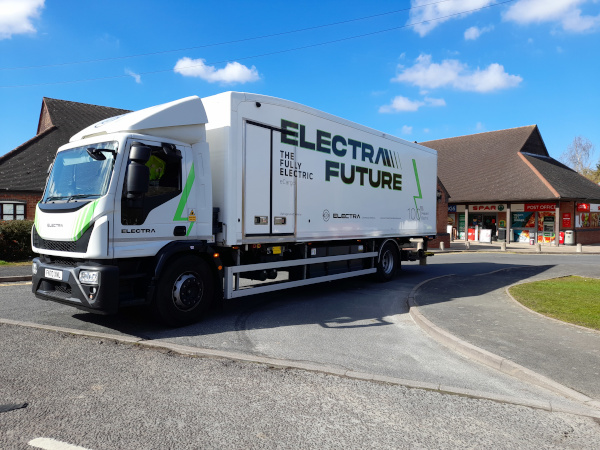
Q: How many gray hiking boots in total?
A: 0